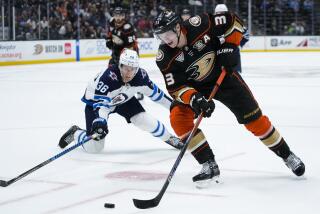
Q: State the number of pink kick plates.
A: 0